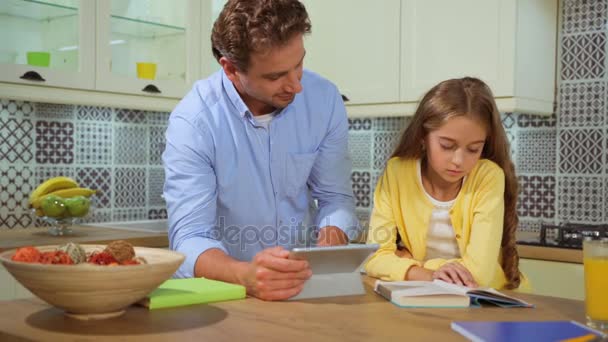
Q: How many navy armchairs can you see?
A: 0